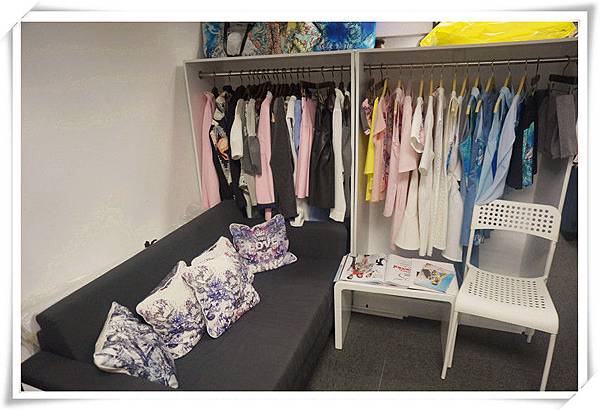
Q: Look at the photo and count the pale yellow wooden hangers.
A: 11